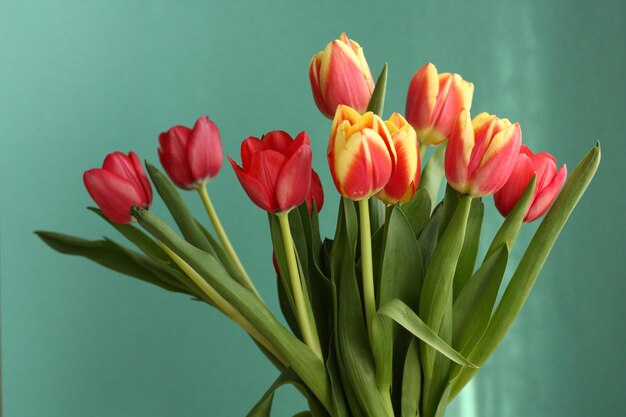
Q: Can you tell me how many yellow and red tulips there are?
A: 5